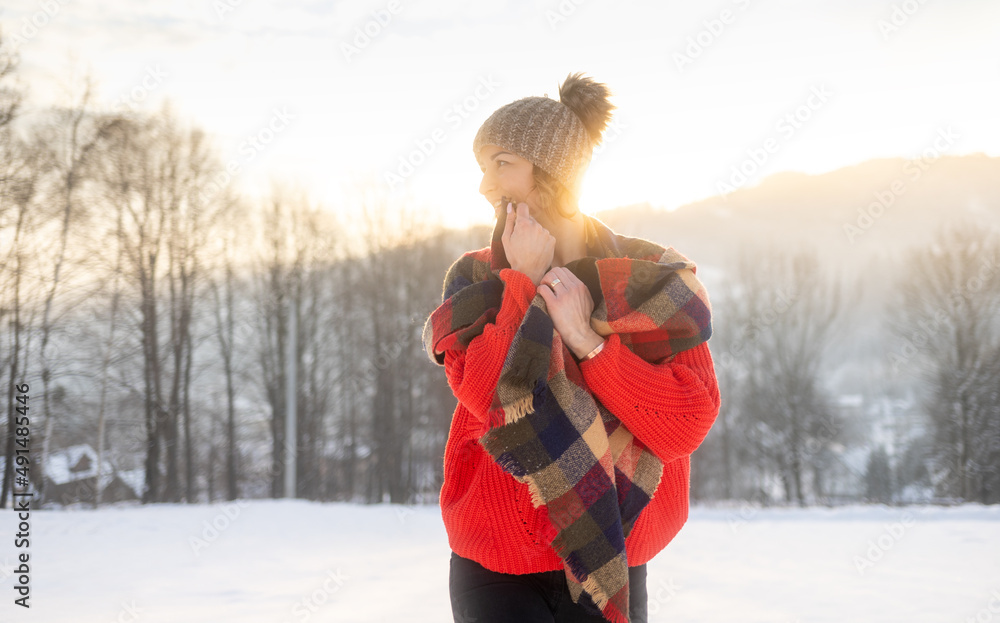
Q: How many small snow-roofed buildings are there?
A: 2